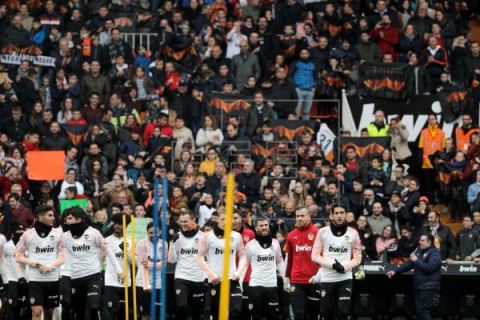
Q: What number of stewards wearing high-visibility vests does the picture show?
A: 3